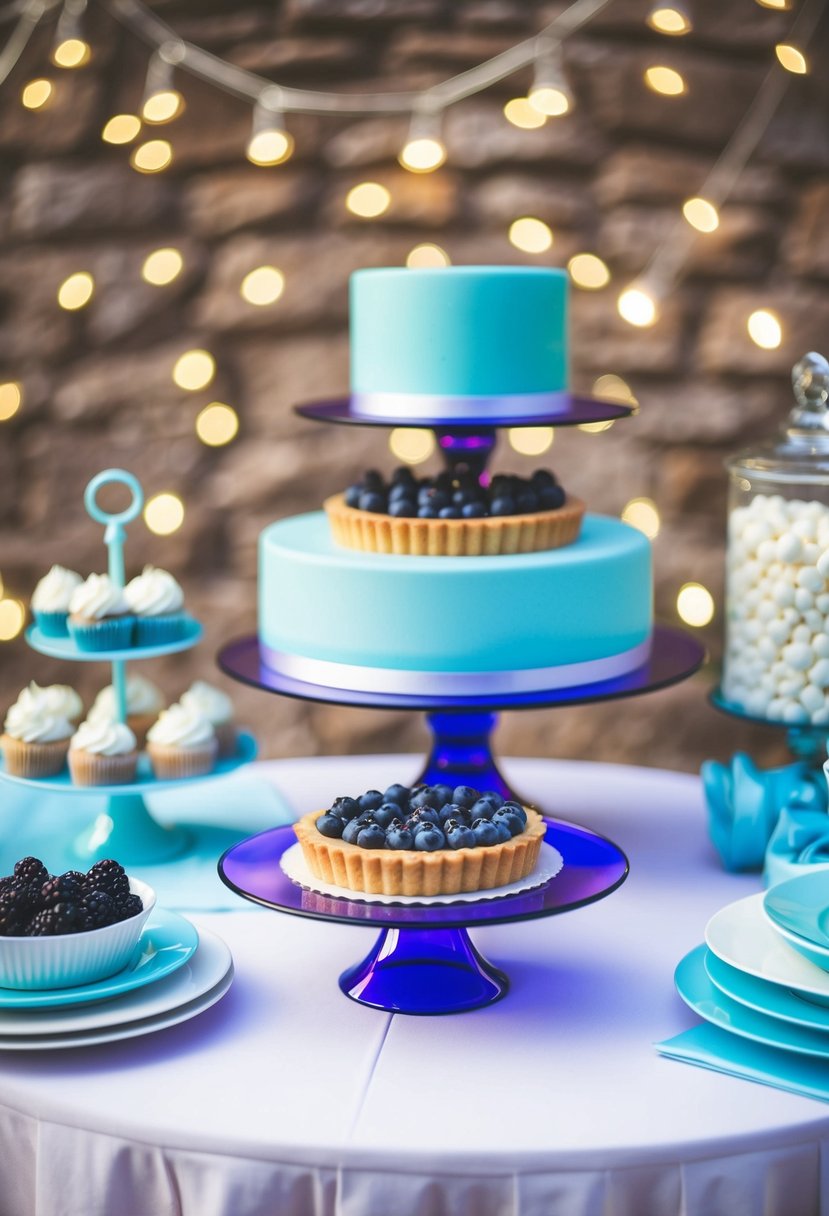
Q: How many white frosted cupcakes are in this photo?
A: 9